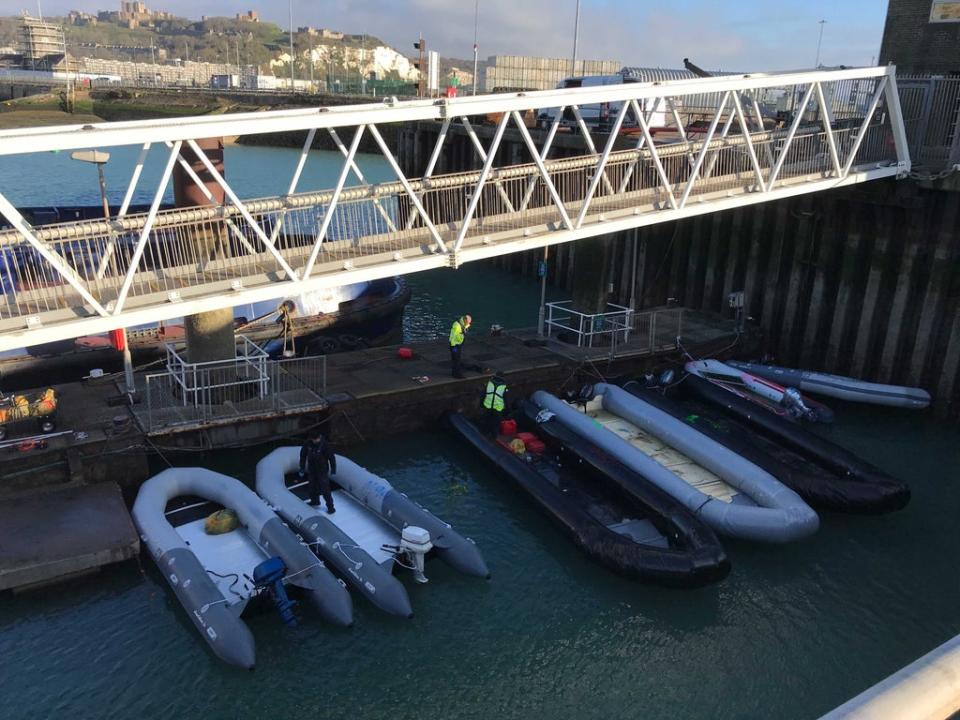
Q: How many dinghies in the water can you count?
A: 7